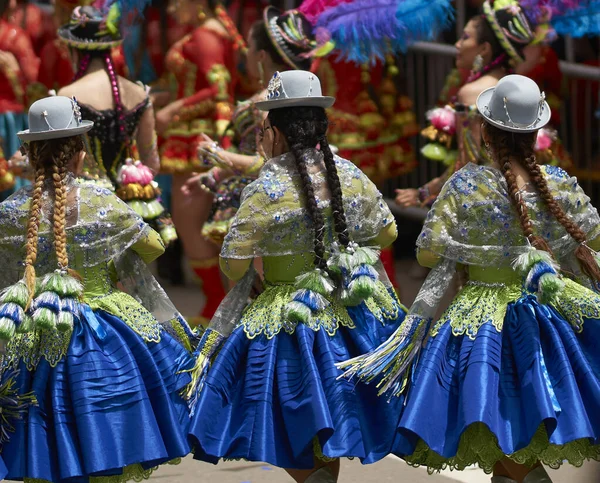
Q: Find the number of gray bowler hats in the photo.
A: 3